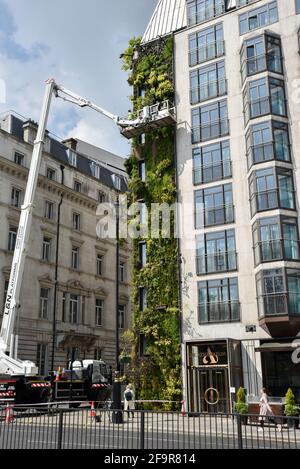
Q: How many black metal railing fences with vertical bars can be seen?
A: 1